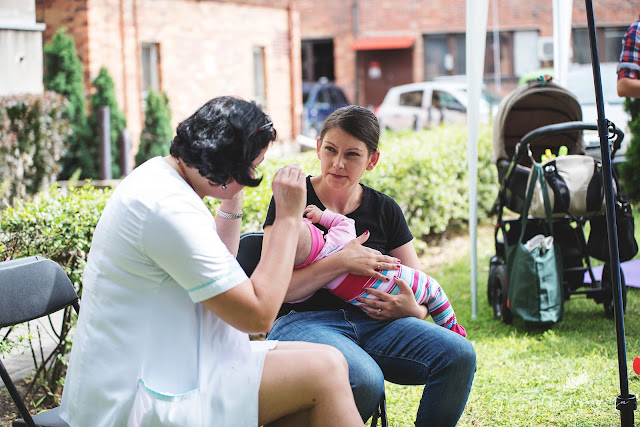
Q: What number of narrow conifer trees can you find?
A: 3